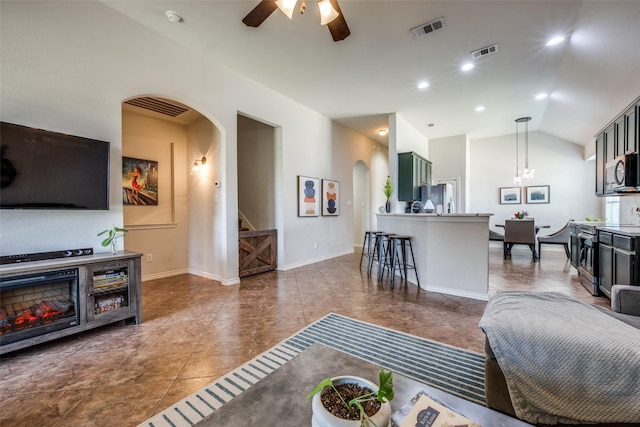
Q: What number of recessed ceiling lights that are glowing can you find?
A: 5